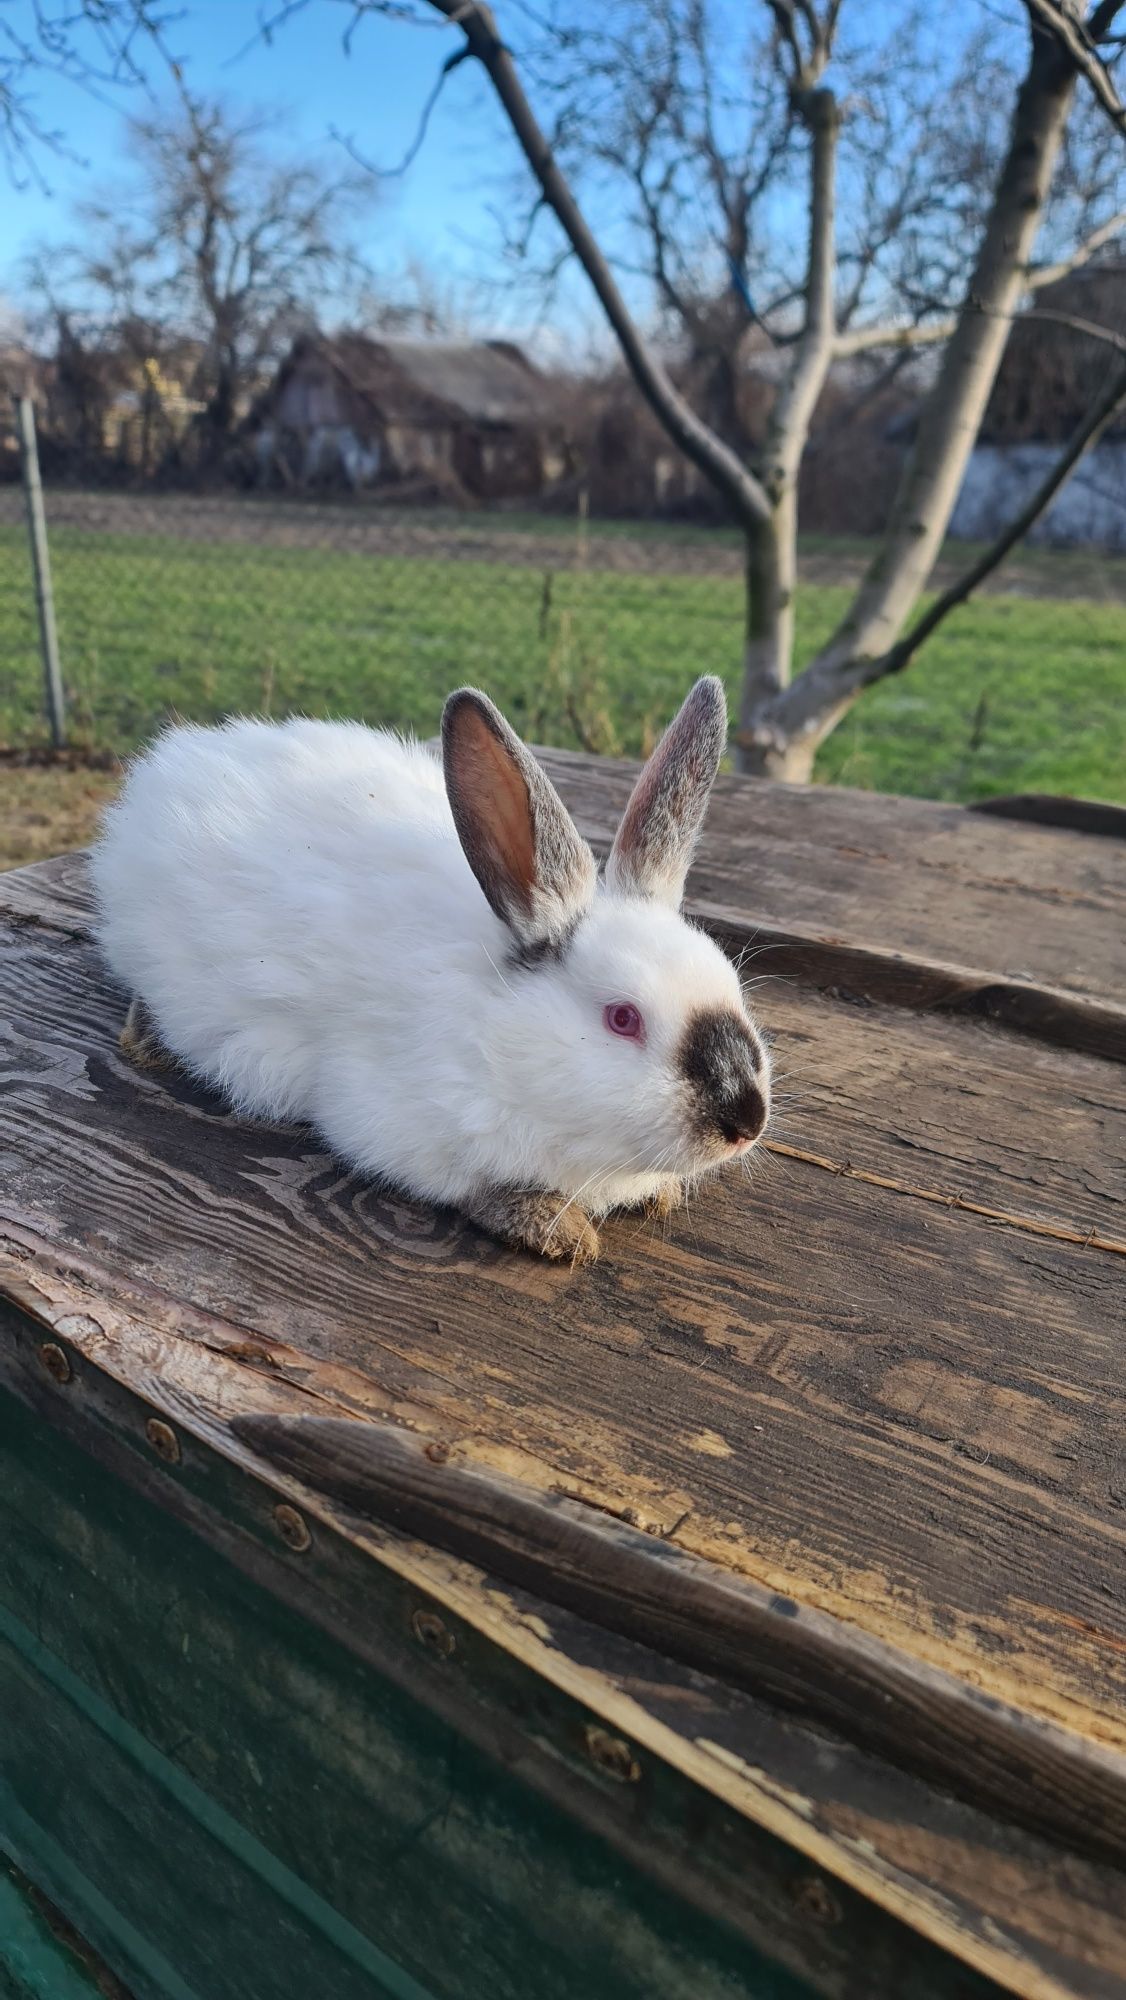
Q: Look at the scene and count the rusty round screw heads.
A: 6